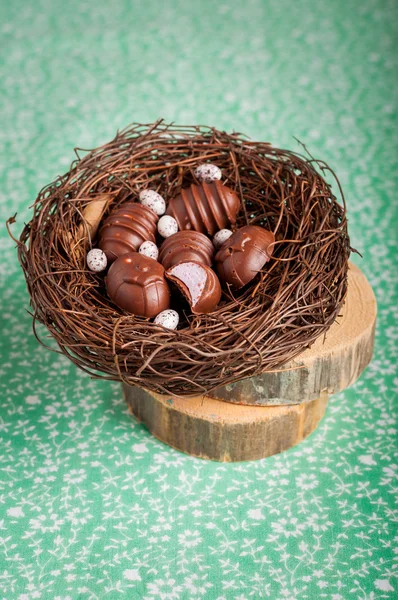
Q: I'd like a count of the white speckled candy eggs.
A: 7